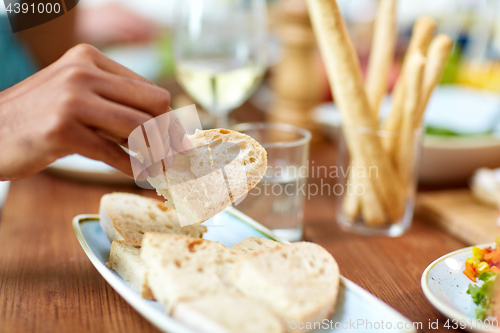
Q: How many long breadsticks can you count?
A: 5